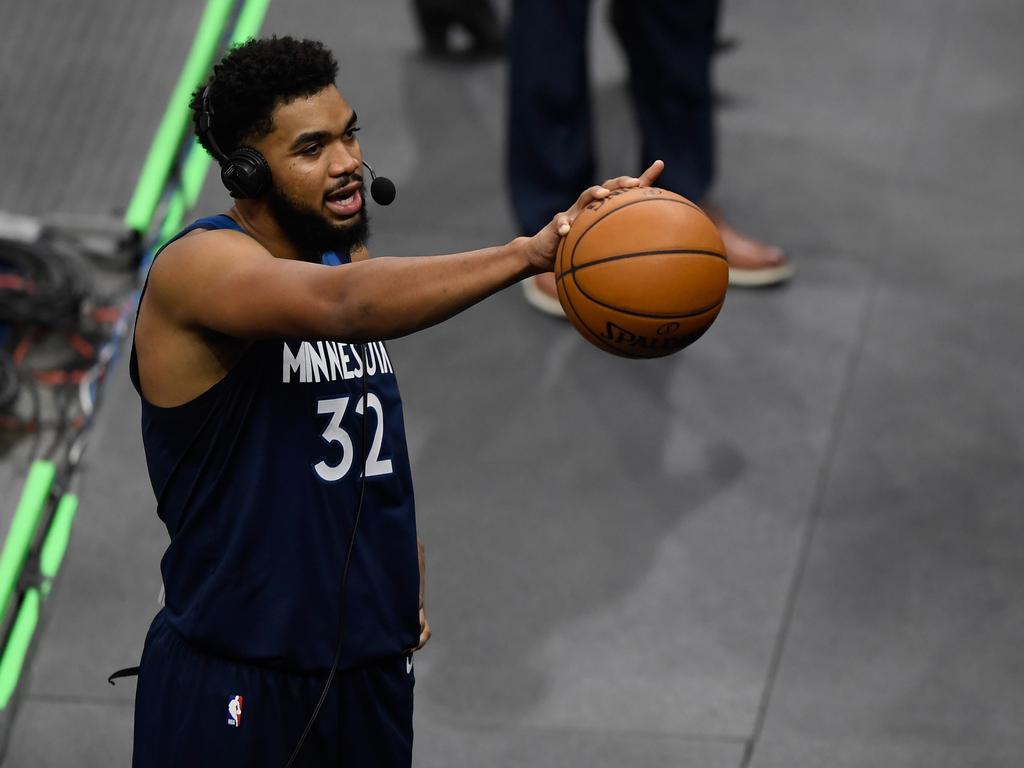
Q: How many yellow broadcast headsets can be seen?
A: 0